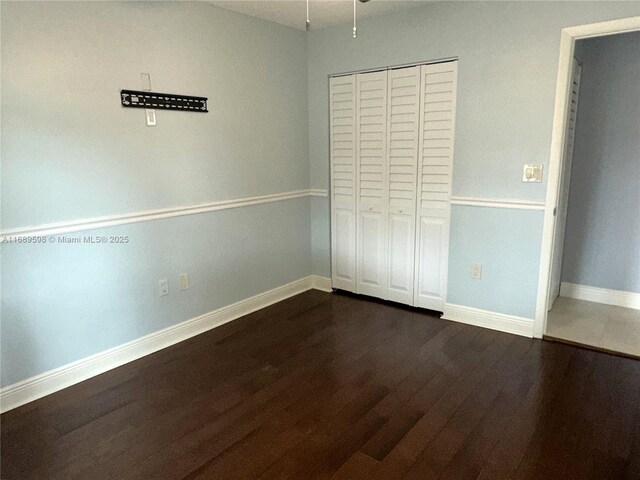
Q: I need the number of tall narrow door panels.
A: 4